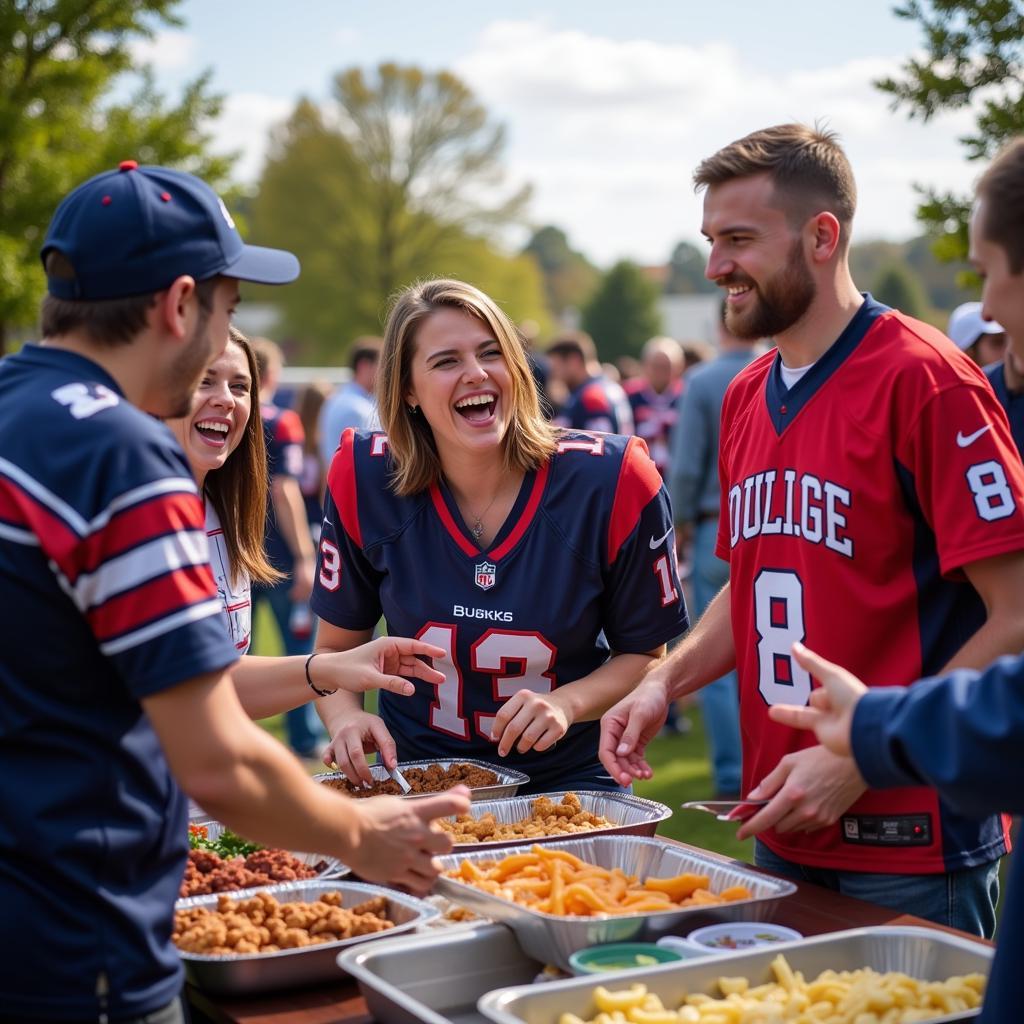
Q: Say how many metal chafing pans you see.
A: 7